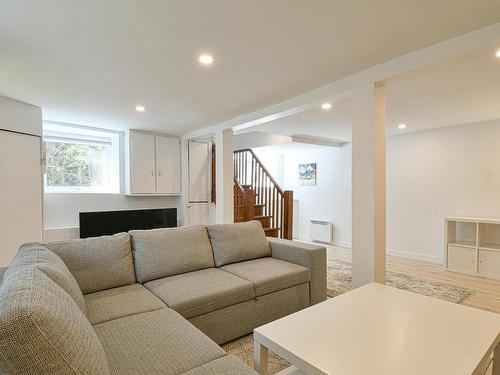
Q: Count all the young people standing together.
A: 0